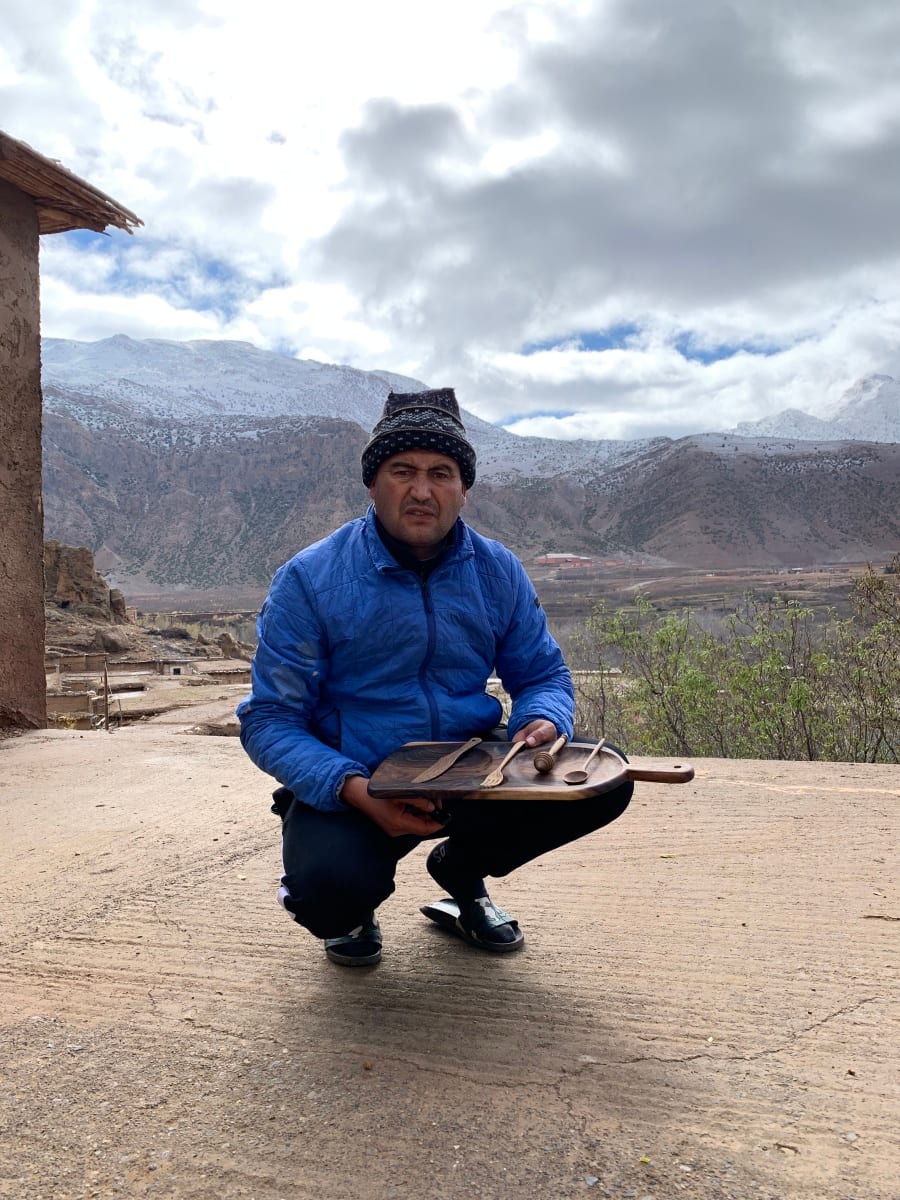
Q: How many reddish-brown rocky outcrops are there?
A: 1